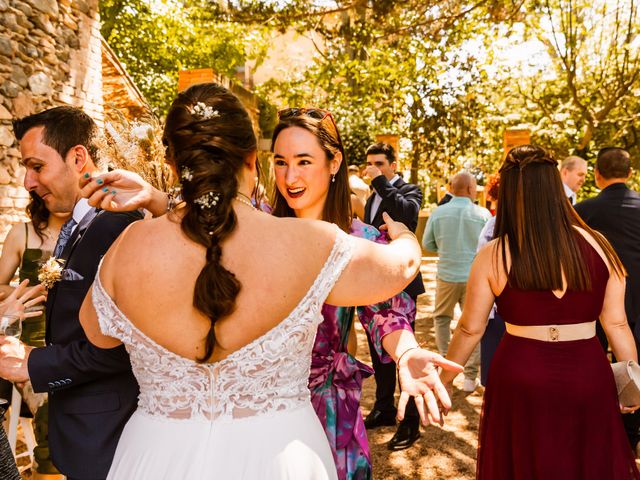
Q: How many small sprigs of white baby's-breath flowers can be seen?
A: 3